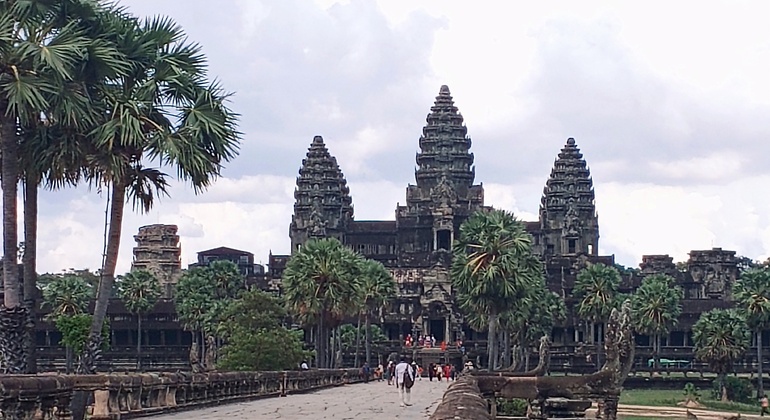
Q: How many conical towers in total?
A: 3